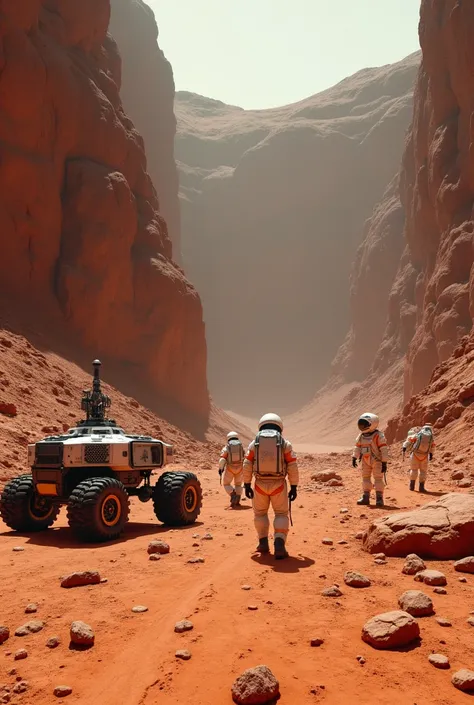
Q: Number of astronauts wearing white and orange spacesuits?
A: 4